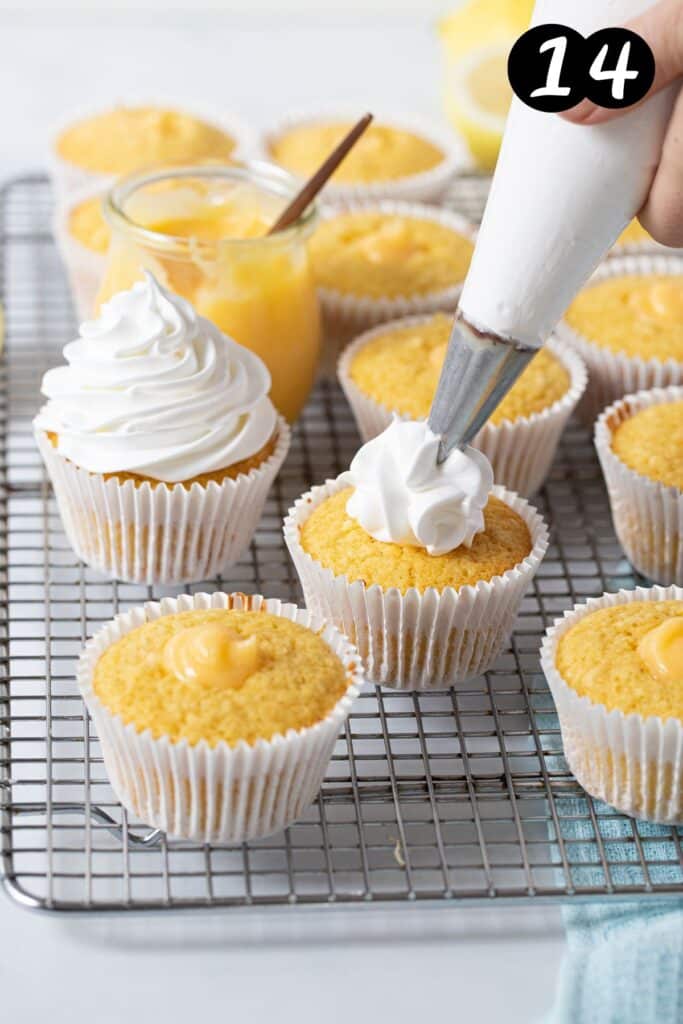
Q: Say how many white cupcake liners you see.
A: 12